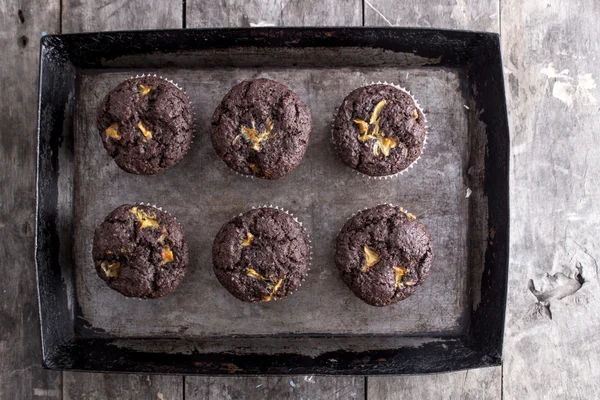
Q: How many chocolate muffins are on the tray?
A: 6